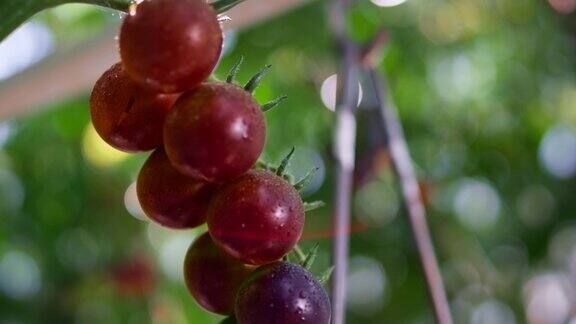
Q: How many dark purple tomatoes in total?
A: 1